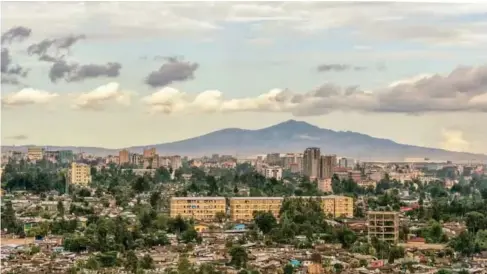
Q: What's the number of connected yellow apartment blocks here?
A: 3